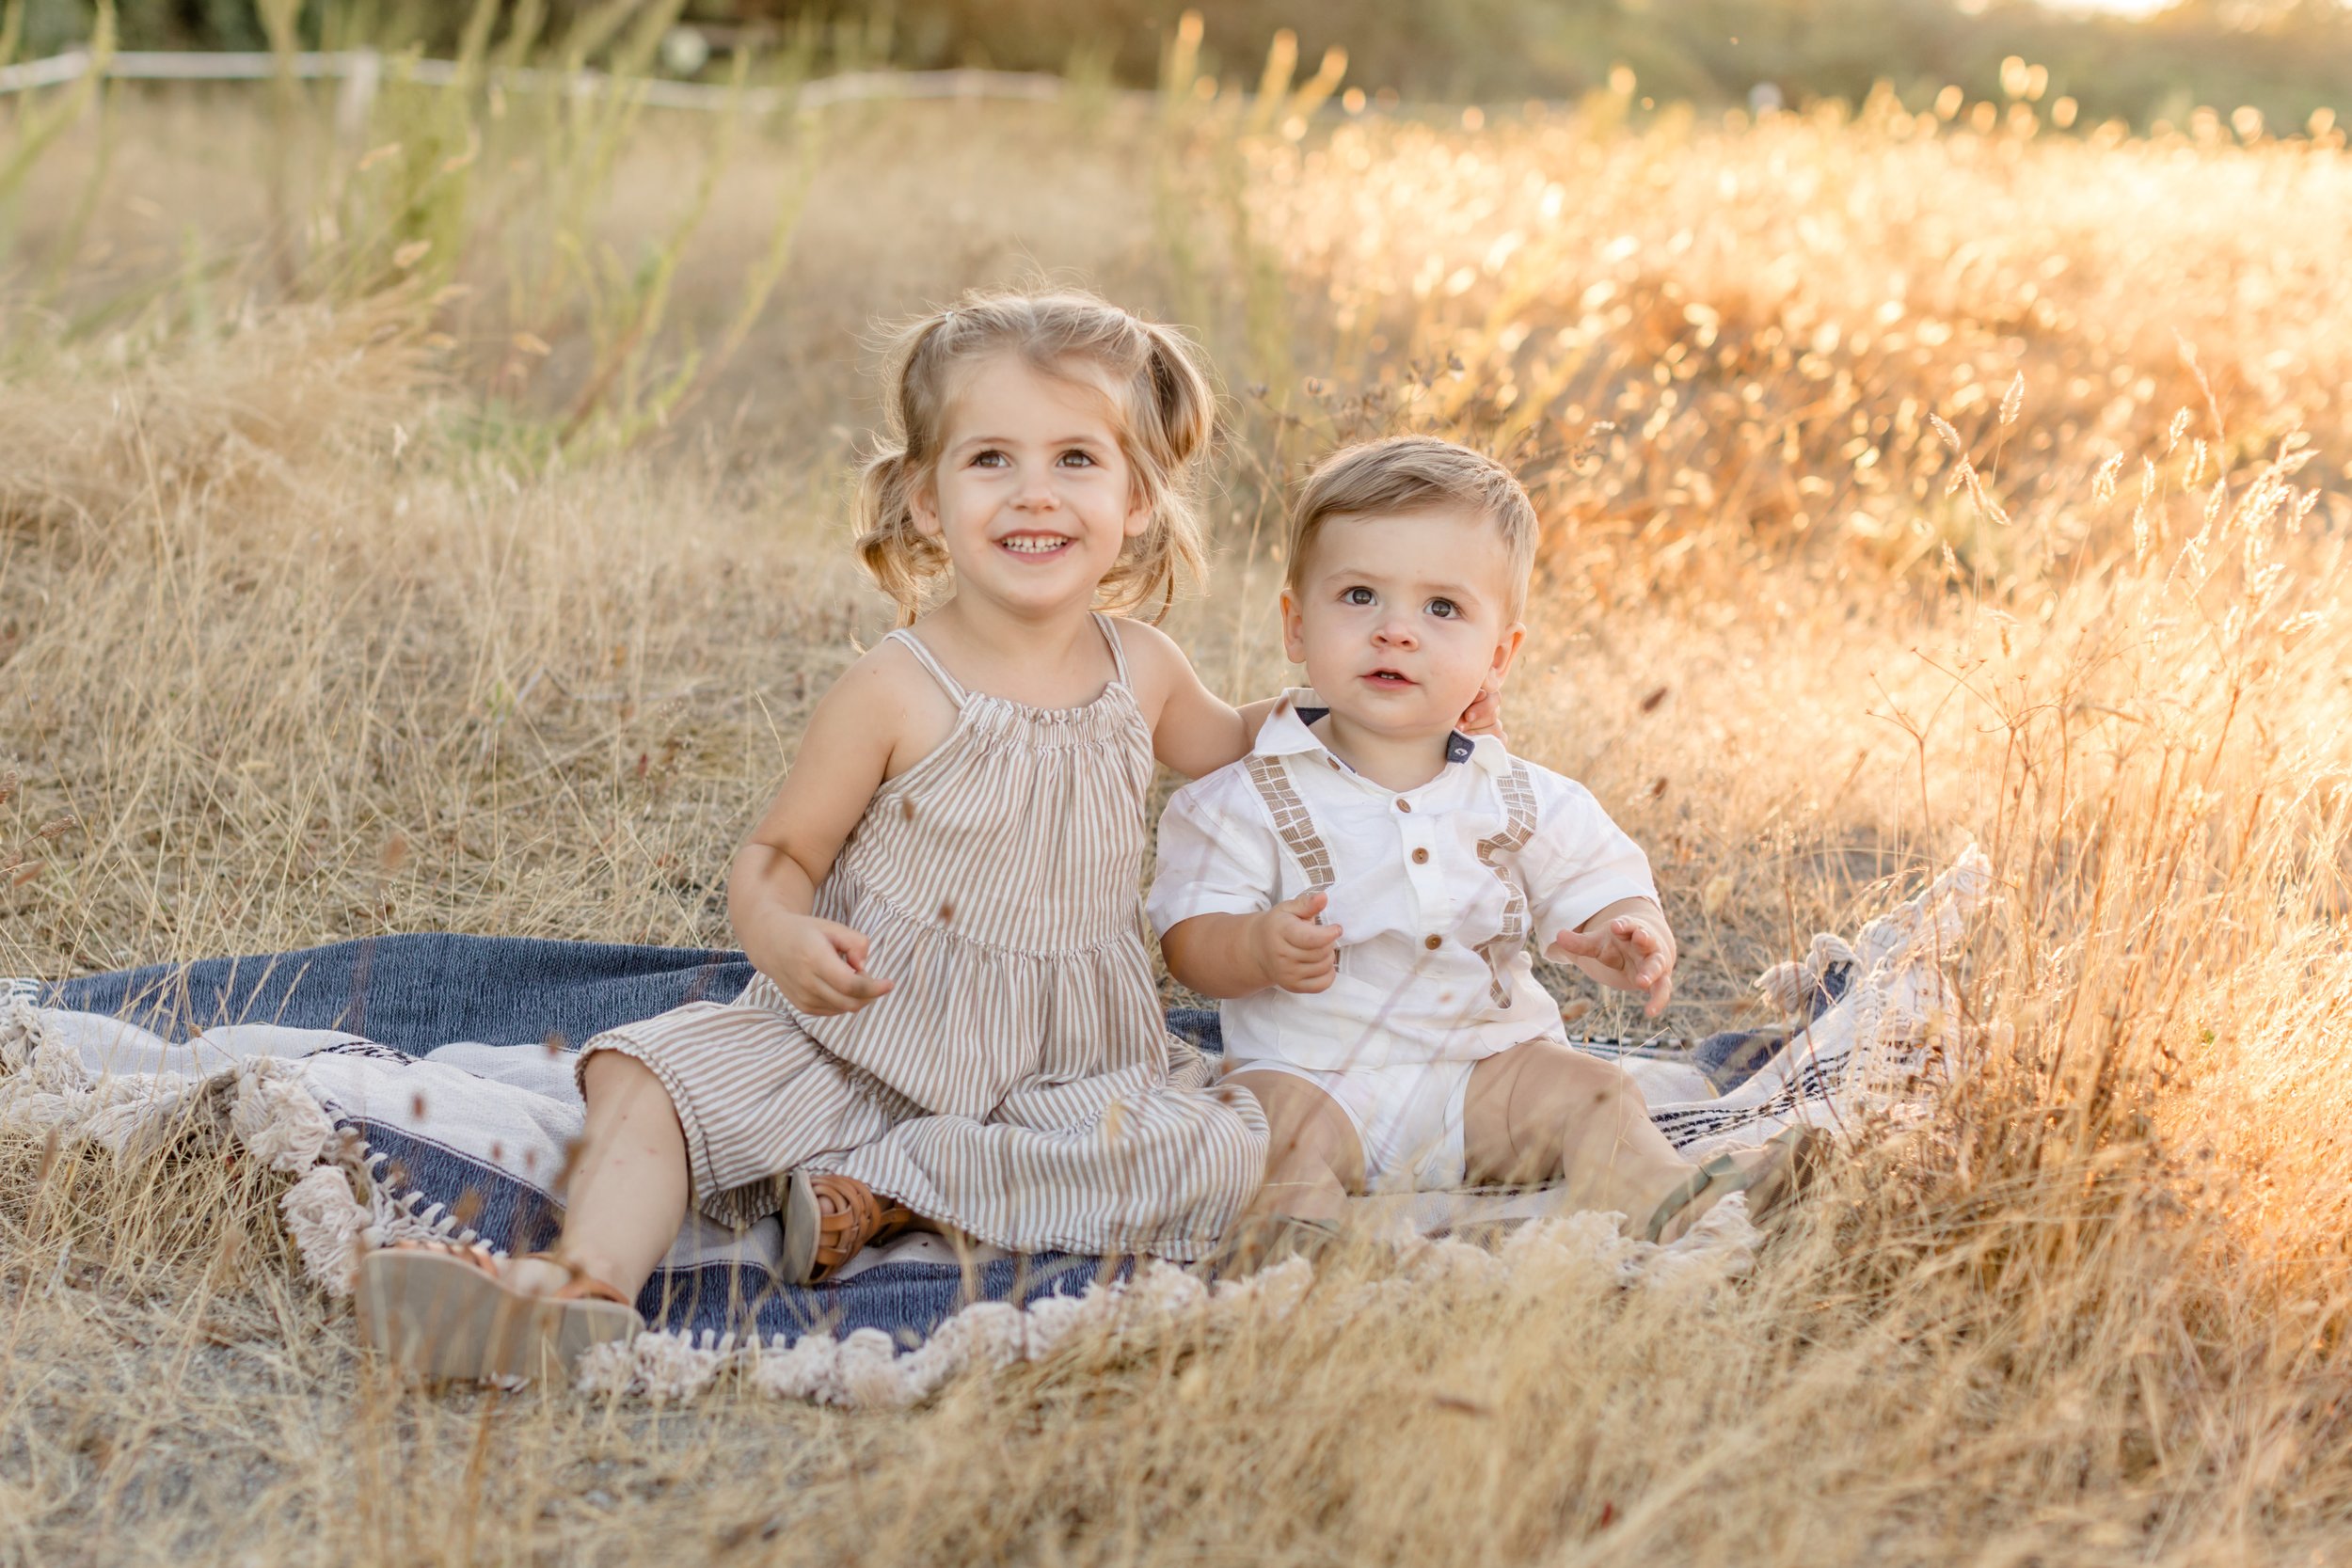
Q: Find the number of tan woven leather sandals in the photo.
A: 2